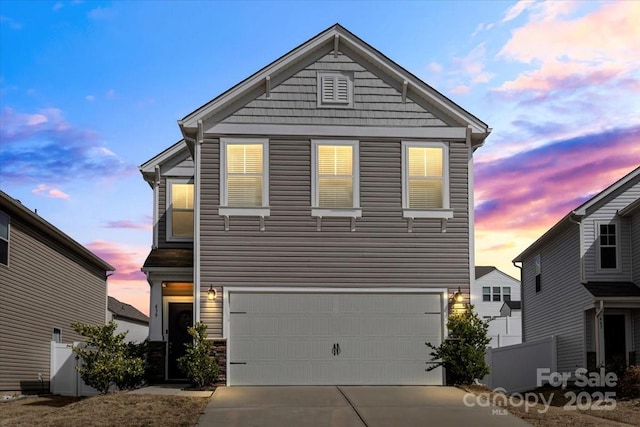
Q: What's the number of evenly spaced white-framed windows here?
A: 3